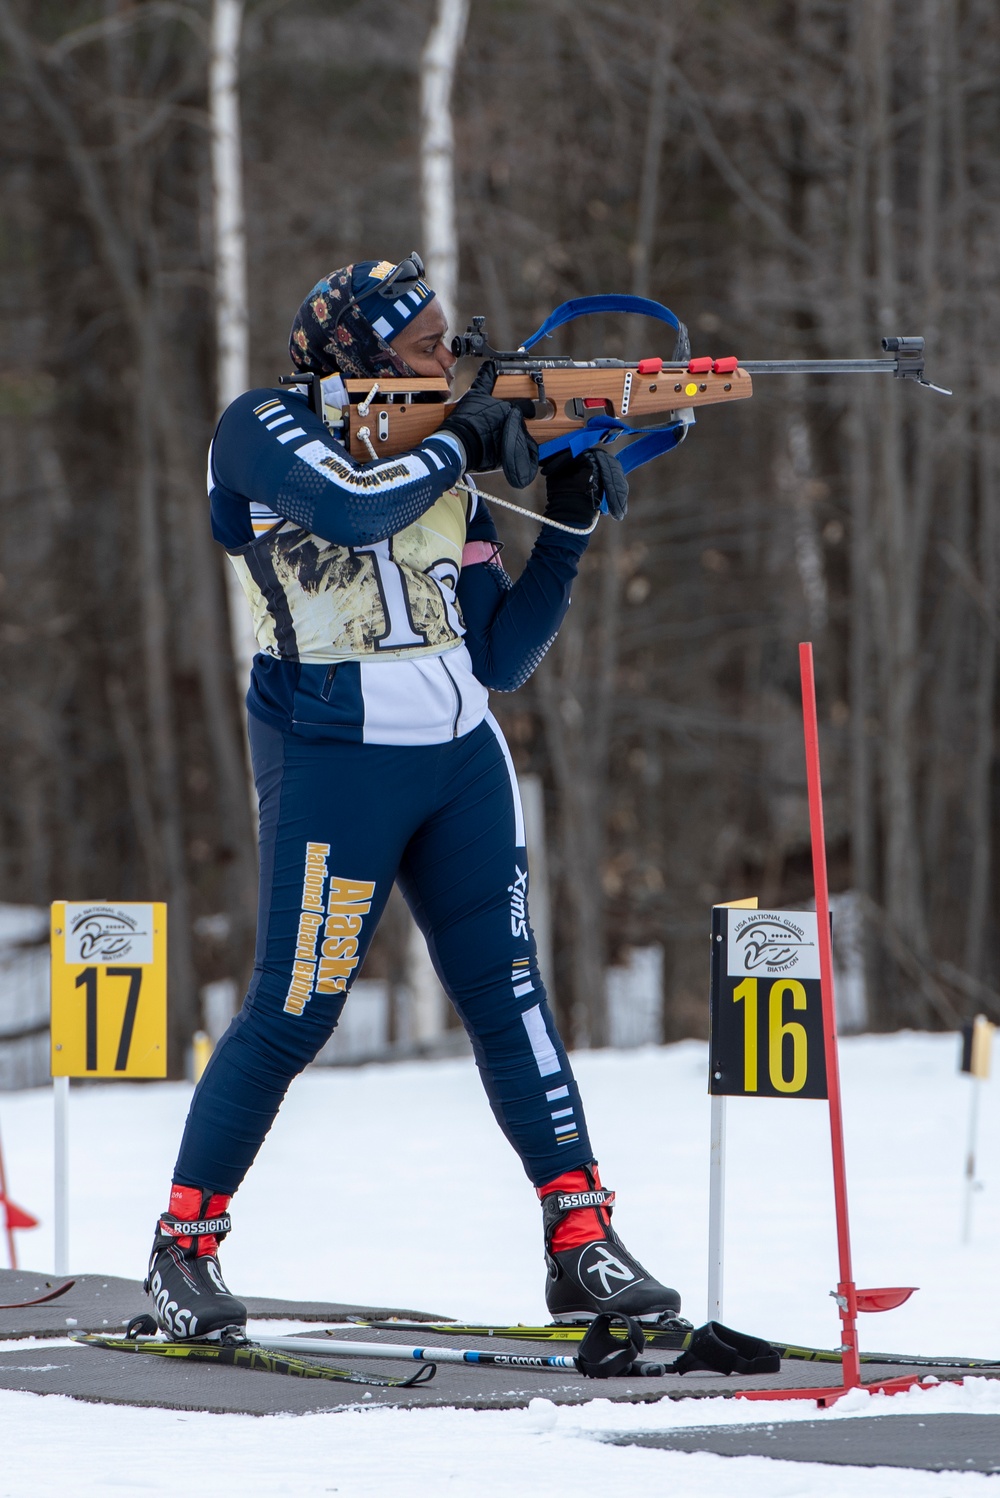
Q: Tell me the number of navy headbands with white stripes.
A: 1